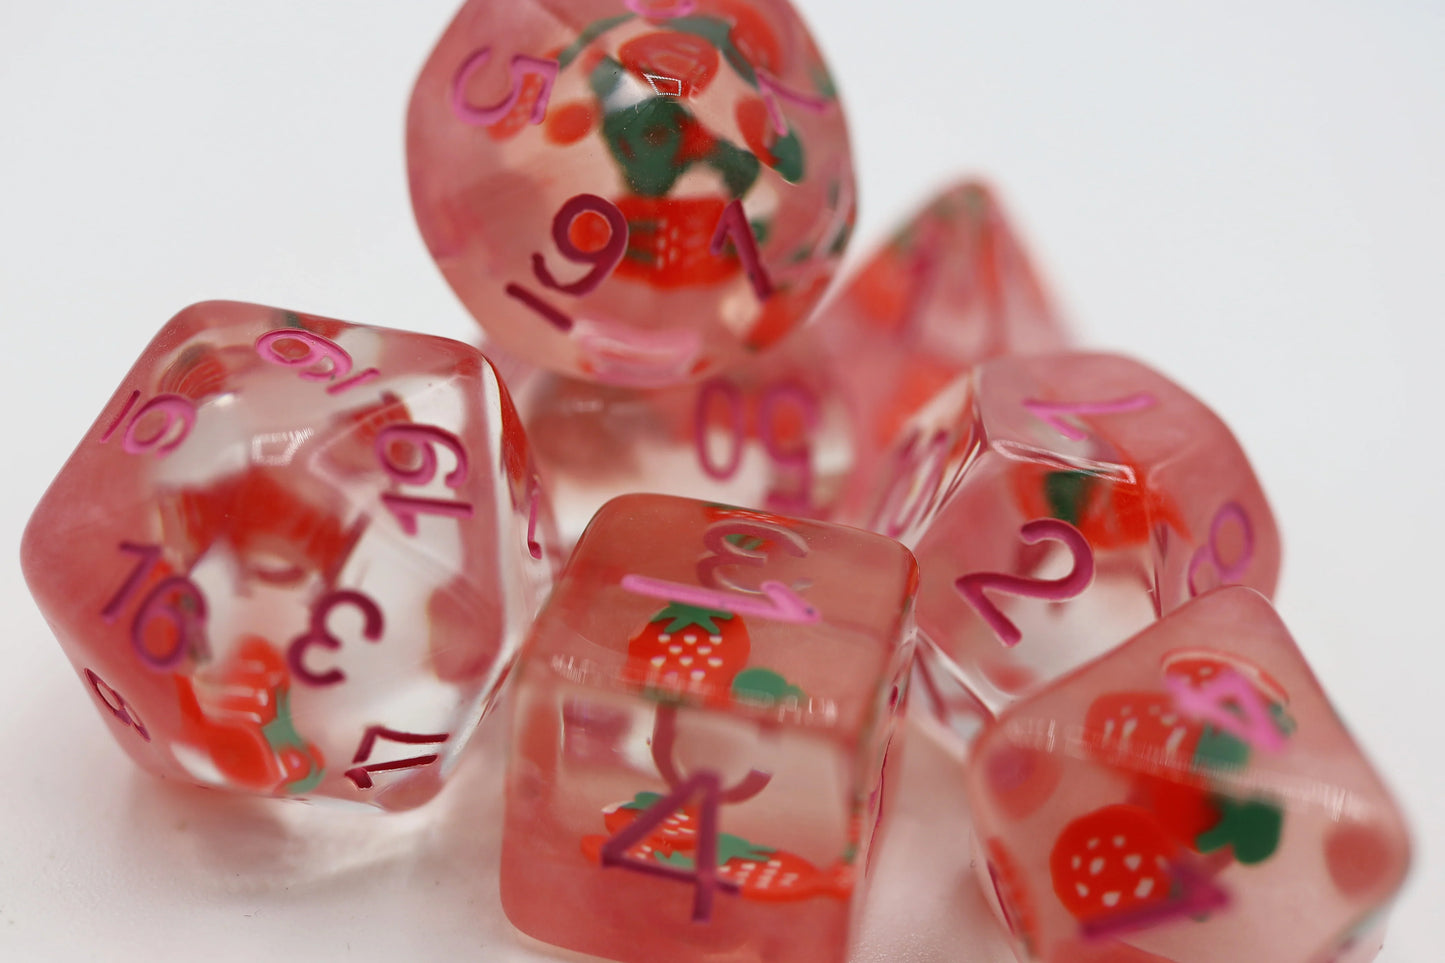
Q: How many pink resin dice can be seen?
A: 7